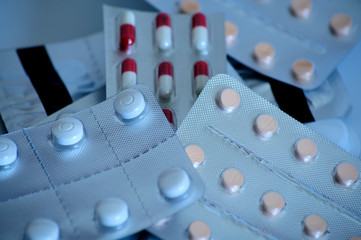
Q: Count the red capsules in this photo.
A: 7